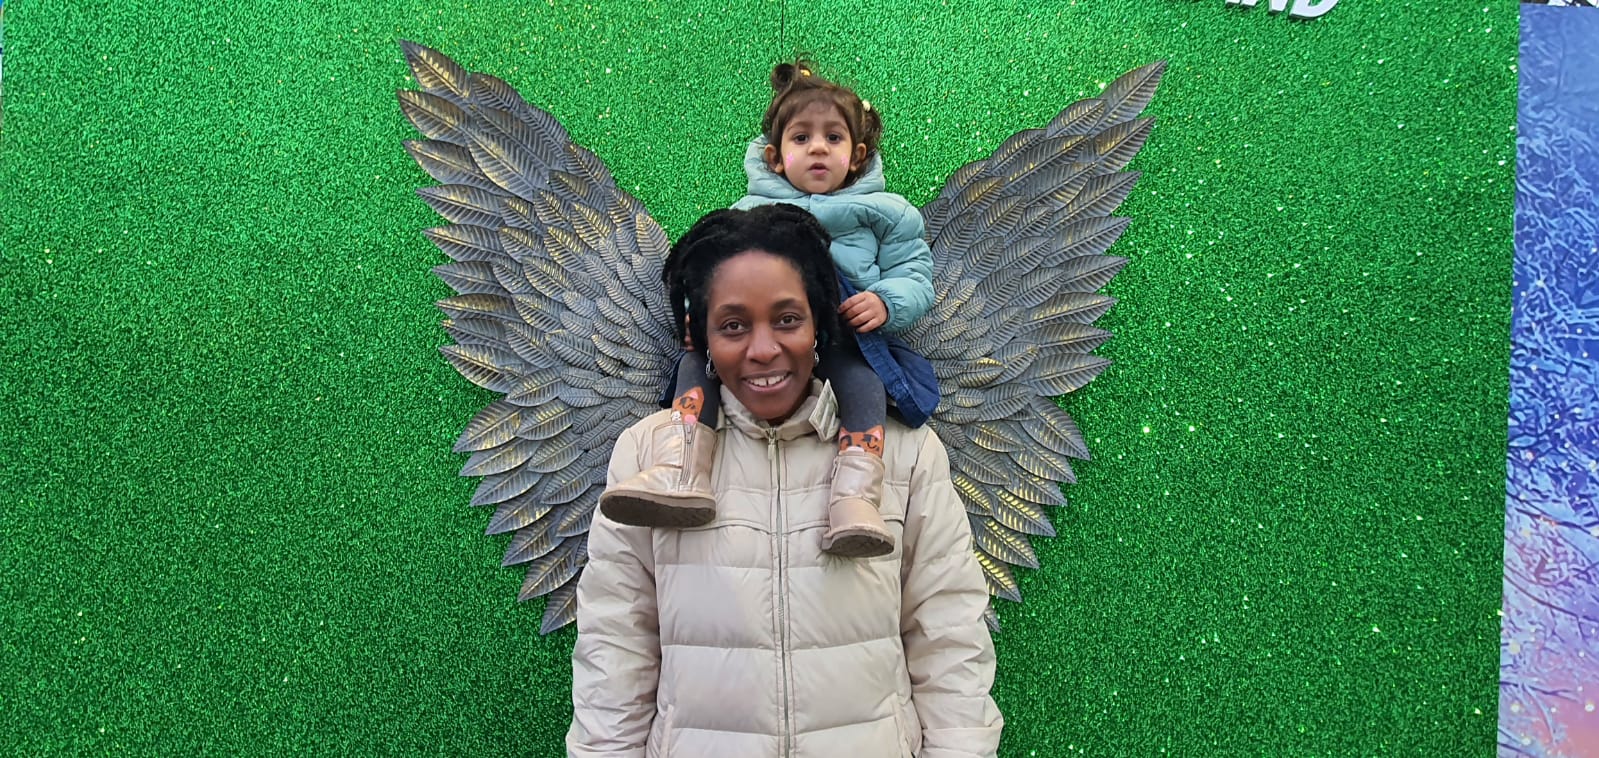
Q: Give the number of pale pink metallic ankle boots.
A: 2